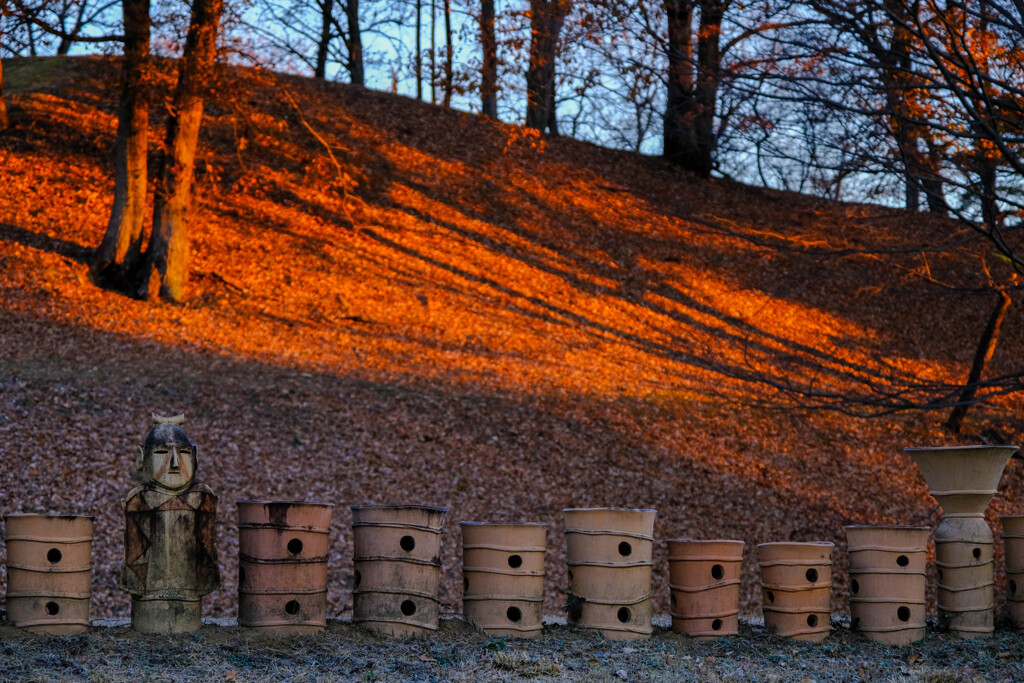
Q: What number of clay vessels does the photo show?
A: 10